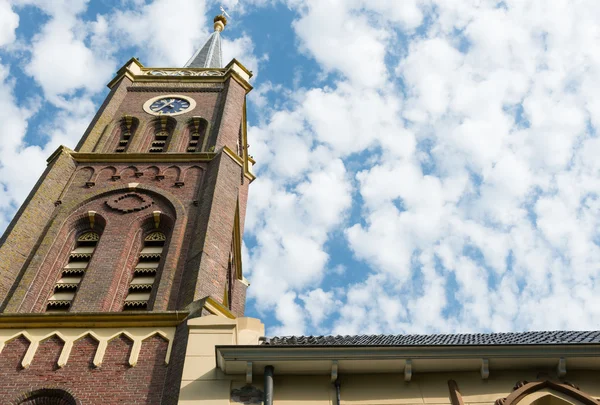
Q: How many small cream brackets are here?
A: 5